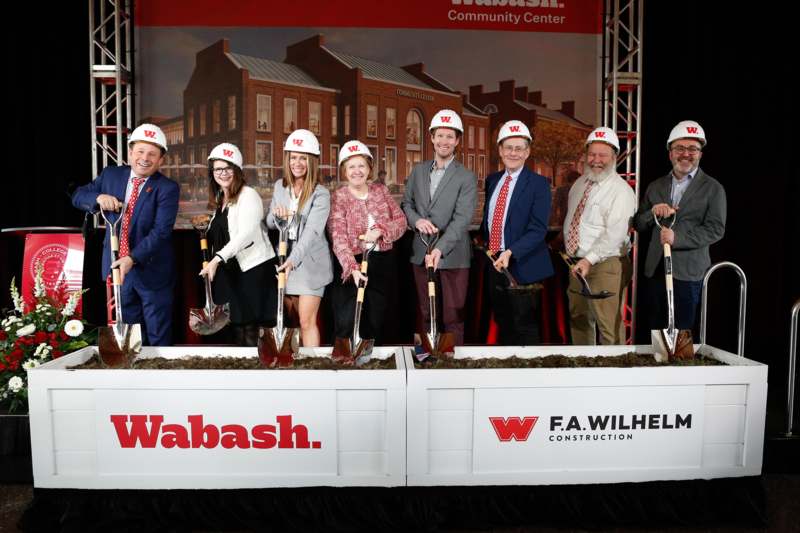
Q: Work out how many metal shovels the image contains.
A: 8